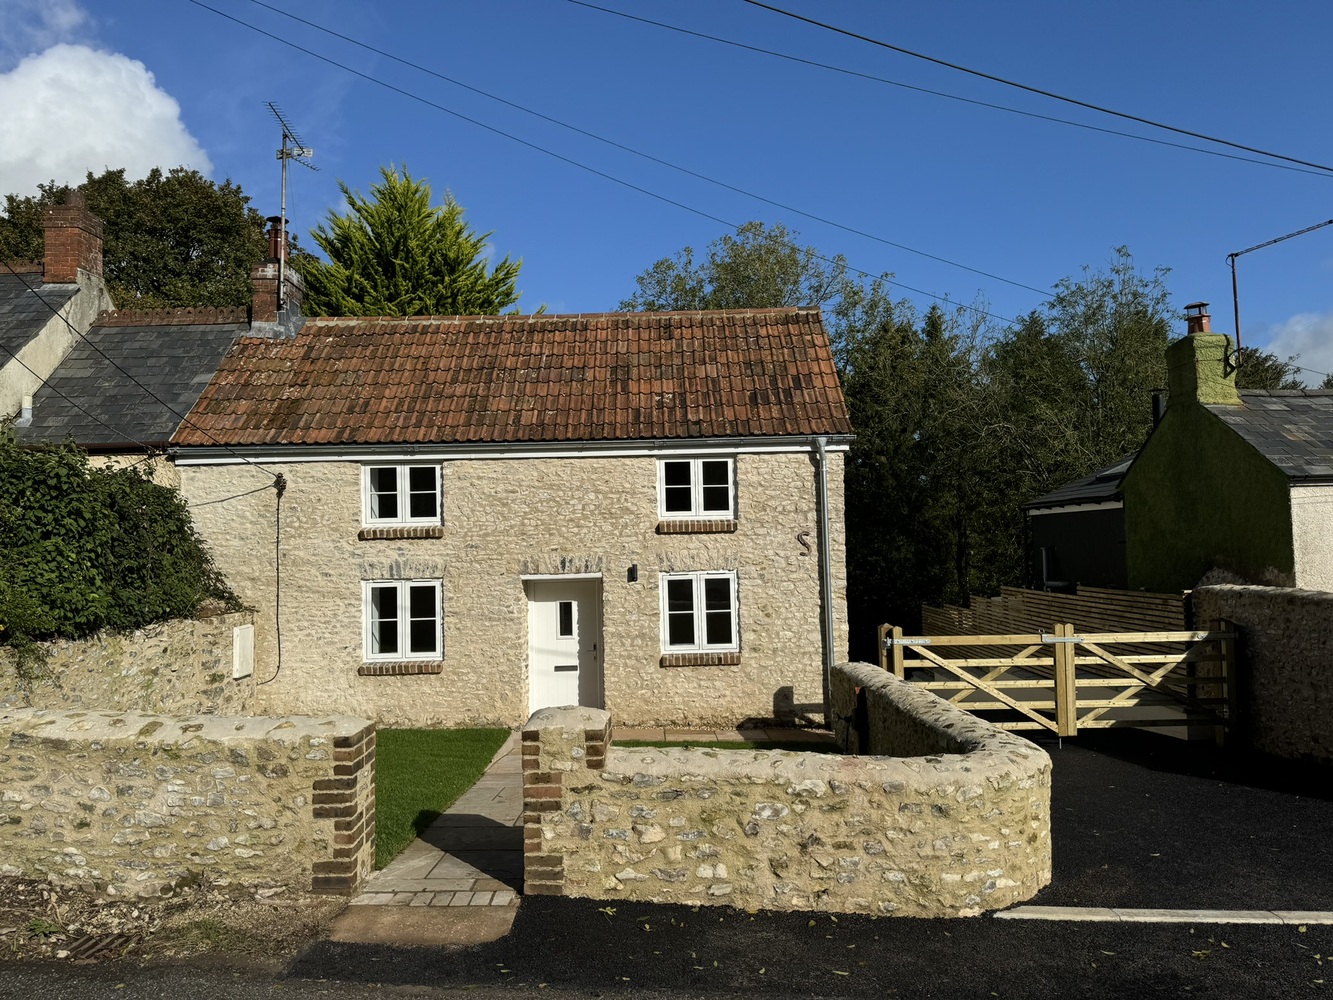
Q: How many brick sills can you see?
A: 4